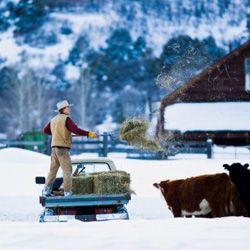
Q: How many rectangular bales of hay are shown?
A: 2